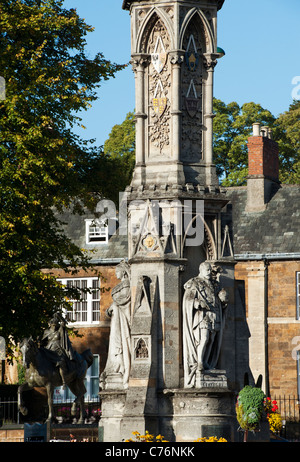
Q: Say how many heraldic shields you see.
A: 4